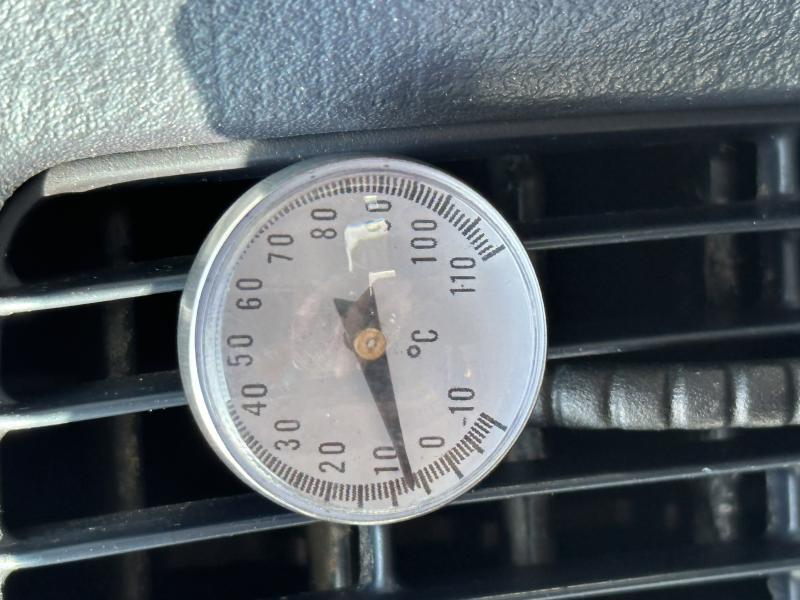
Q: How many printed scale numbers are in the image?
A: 13